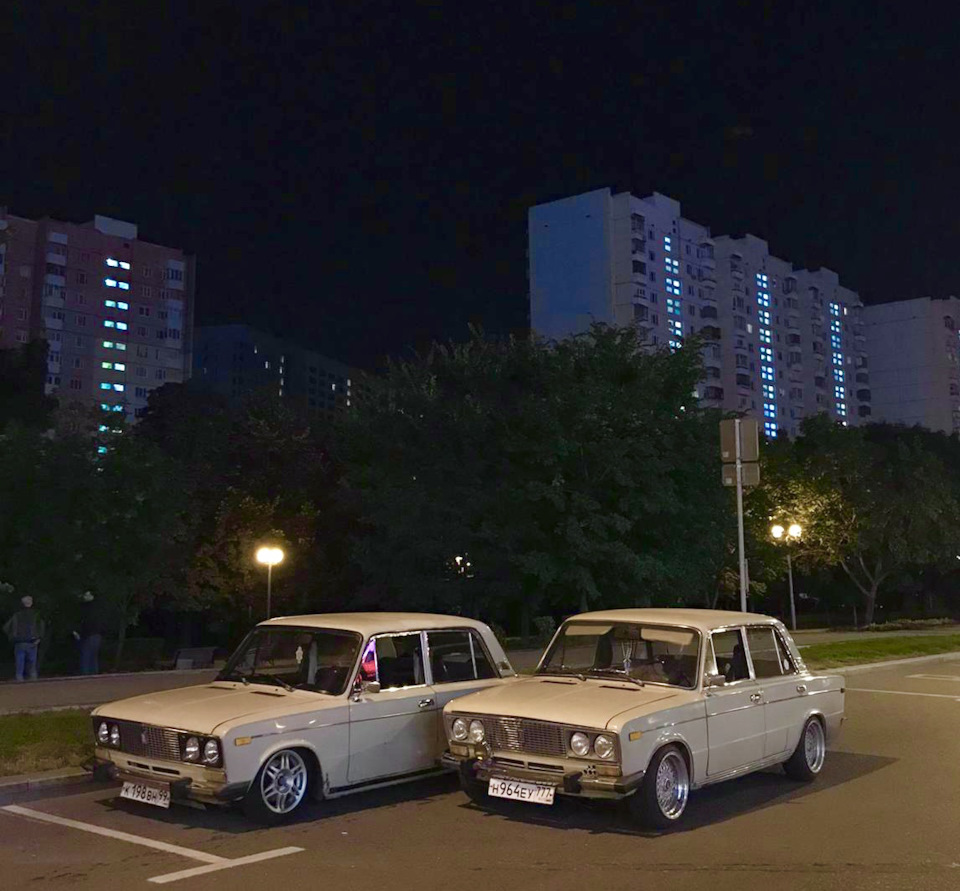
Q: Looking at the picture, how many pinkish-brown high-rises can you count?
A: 1